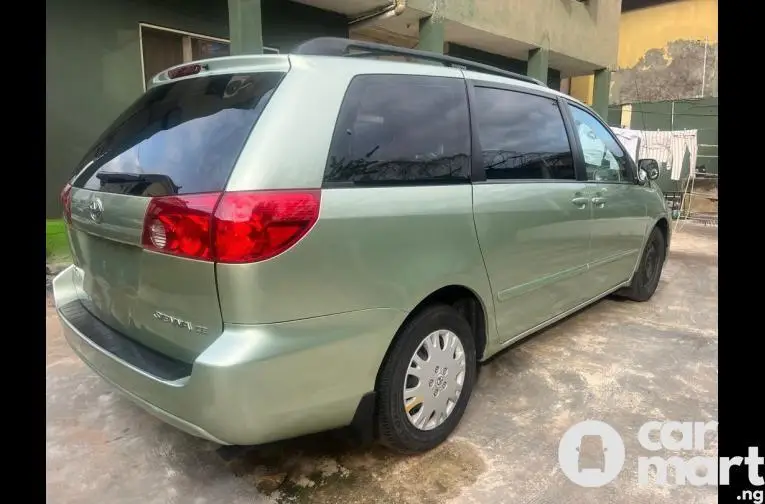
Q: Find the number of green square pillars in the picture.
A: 4